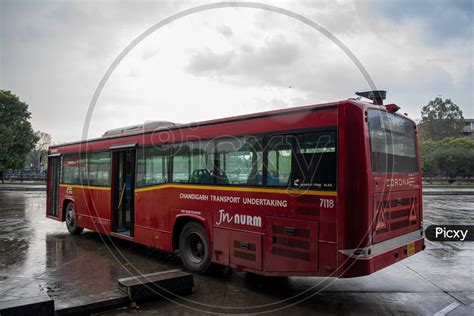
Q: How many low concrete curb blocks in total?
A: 2